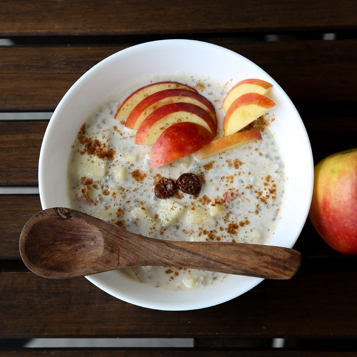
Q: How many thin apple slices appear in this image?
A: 7